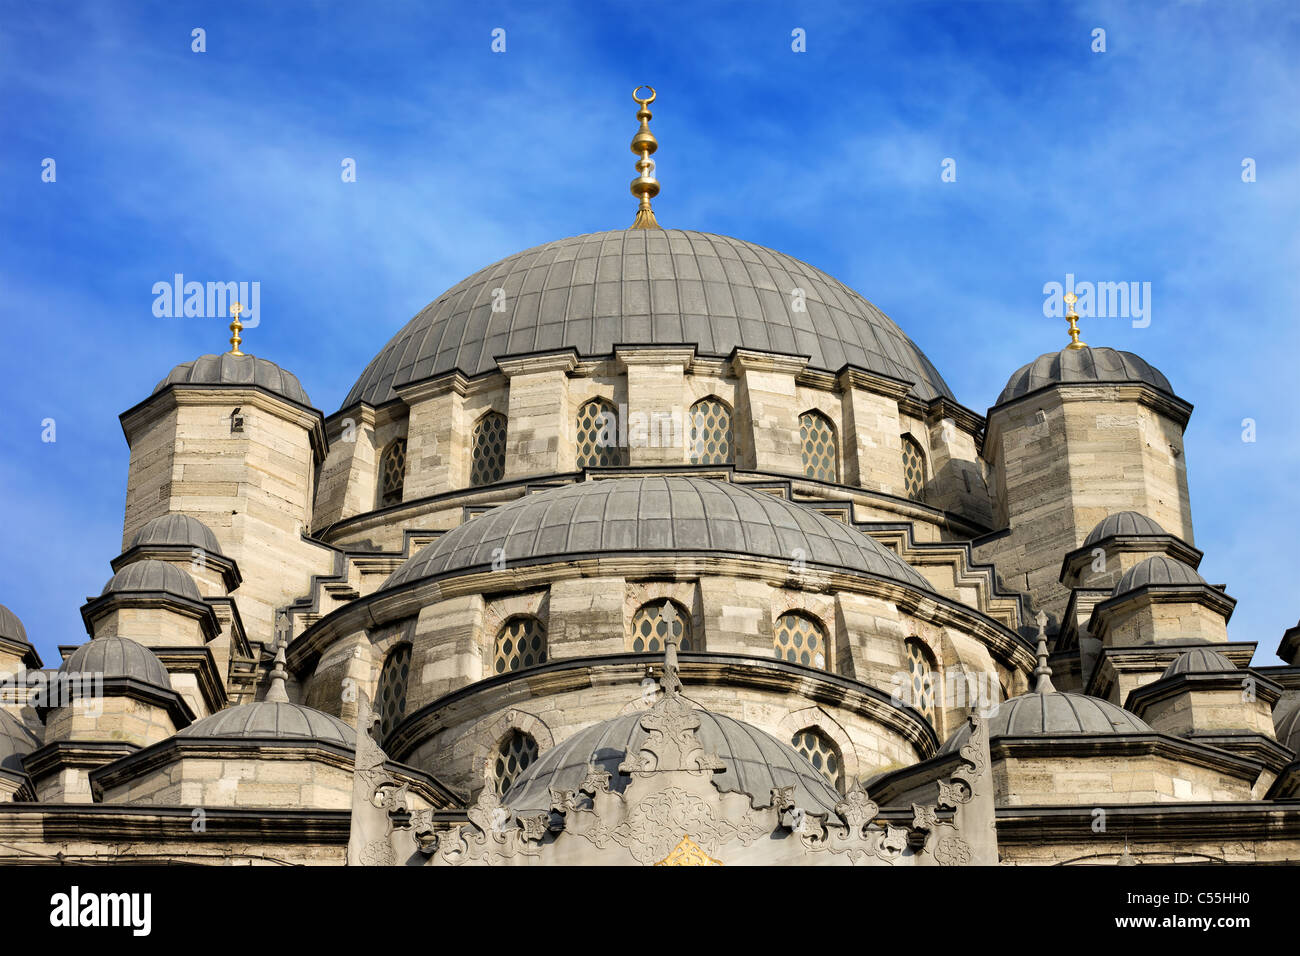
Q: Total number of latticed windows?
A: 13